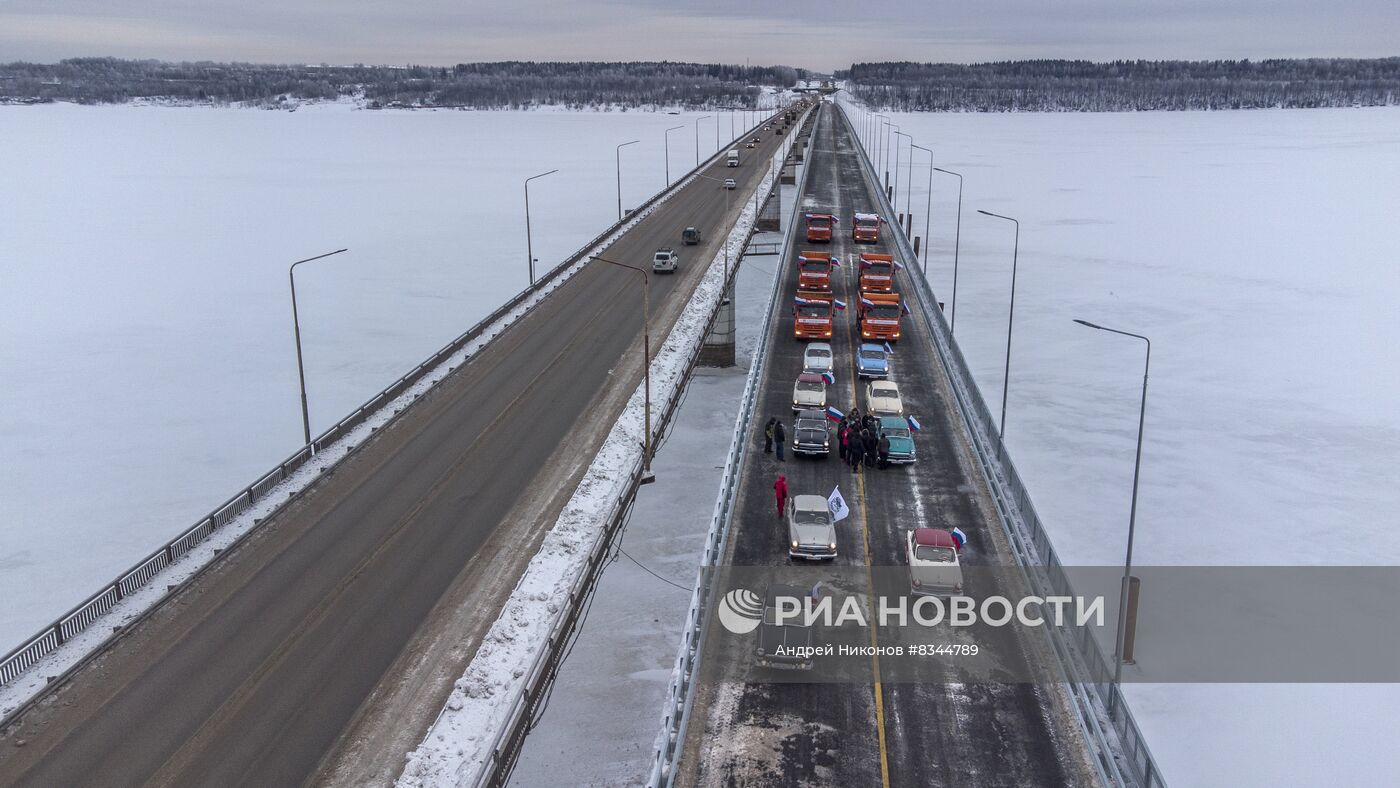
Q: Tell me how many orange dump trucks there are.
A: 6